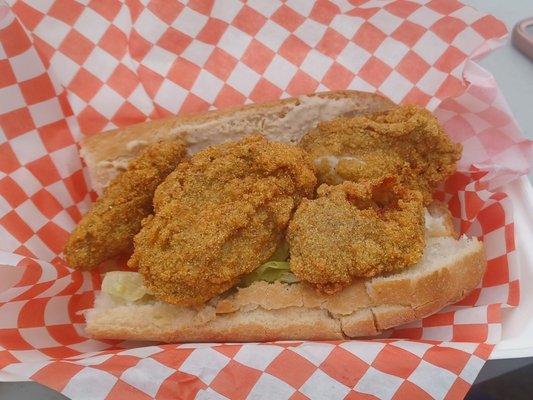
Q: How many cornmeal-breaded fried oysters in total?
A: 4